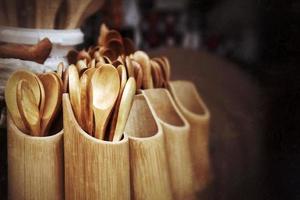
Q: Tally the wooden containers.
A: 5